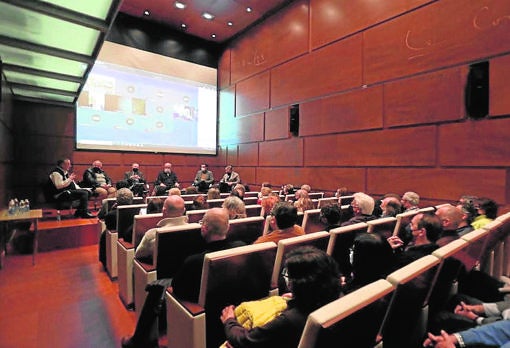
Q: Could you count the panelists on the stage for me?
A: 6